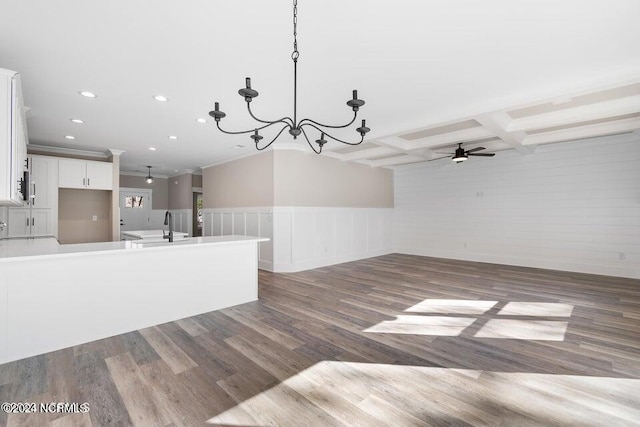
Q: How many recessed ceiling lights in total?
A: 7